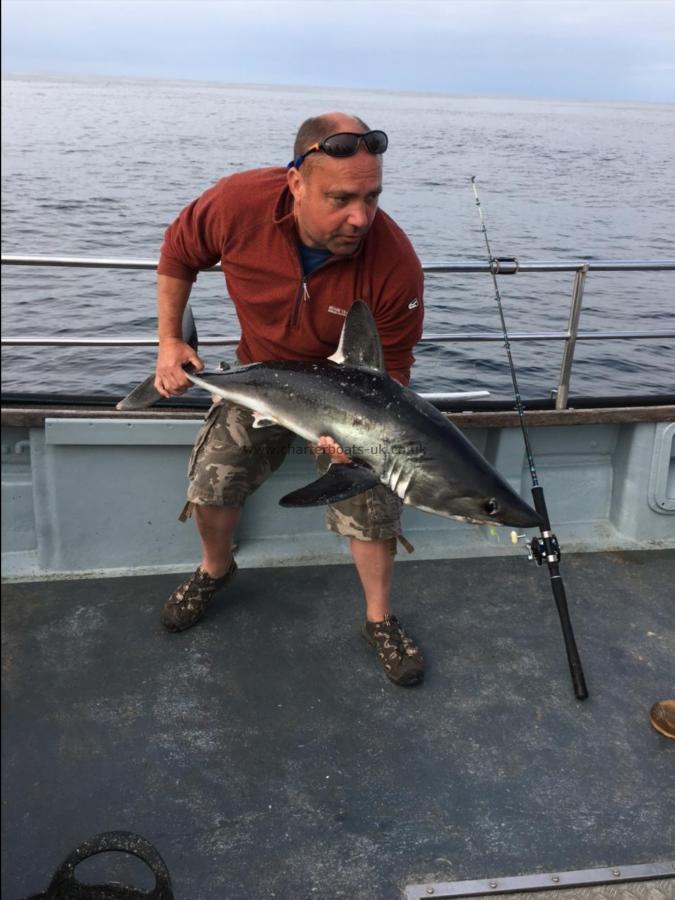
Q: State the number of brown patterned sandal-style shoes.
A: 2